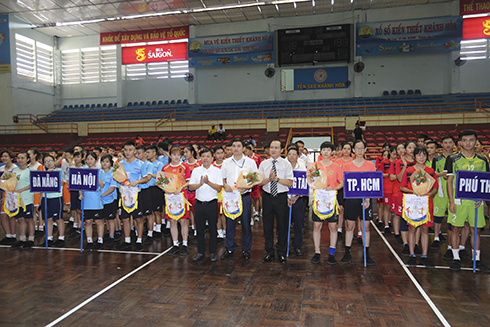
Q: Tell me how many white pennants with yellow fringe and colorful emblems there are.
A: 6